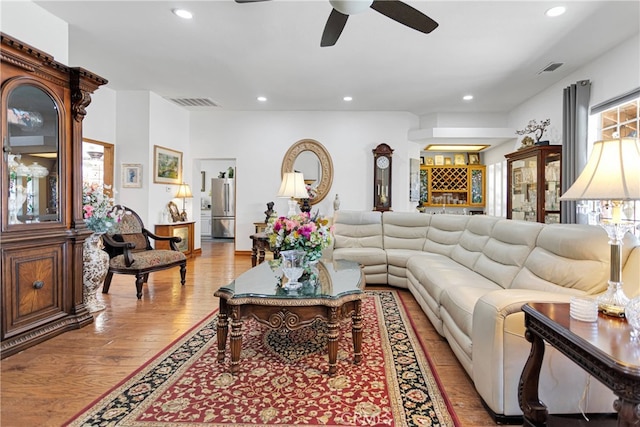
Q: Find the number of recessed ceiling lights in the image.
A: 5